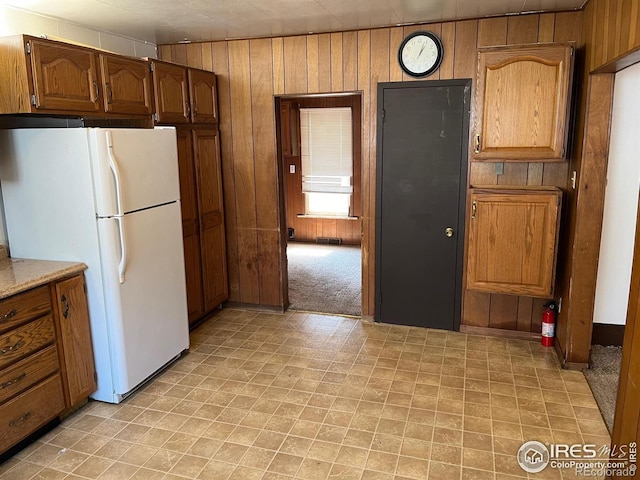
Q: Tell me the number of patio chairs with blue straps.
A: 0